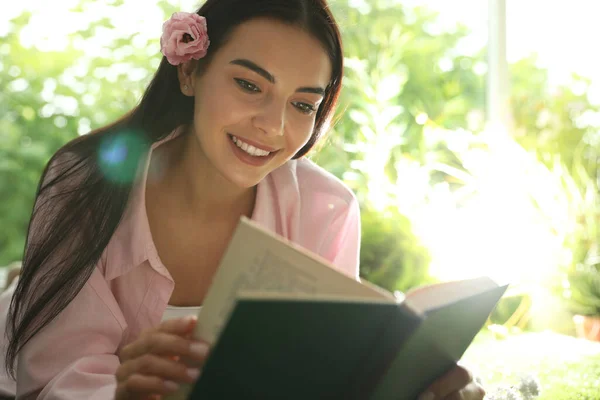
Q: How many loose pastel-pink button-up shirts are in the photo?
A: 1